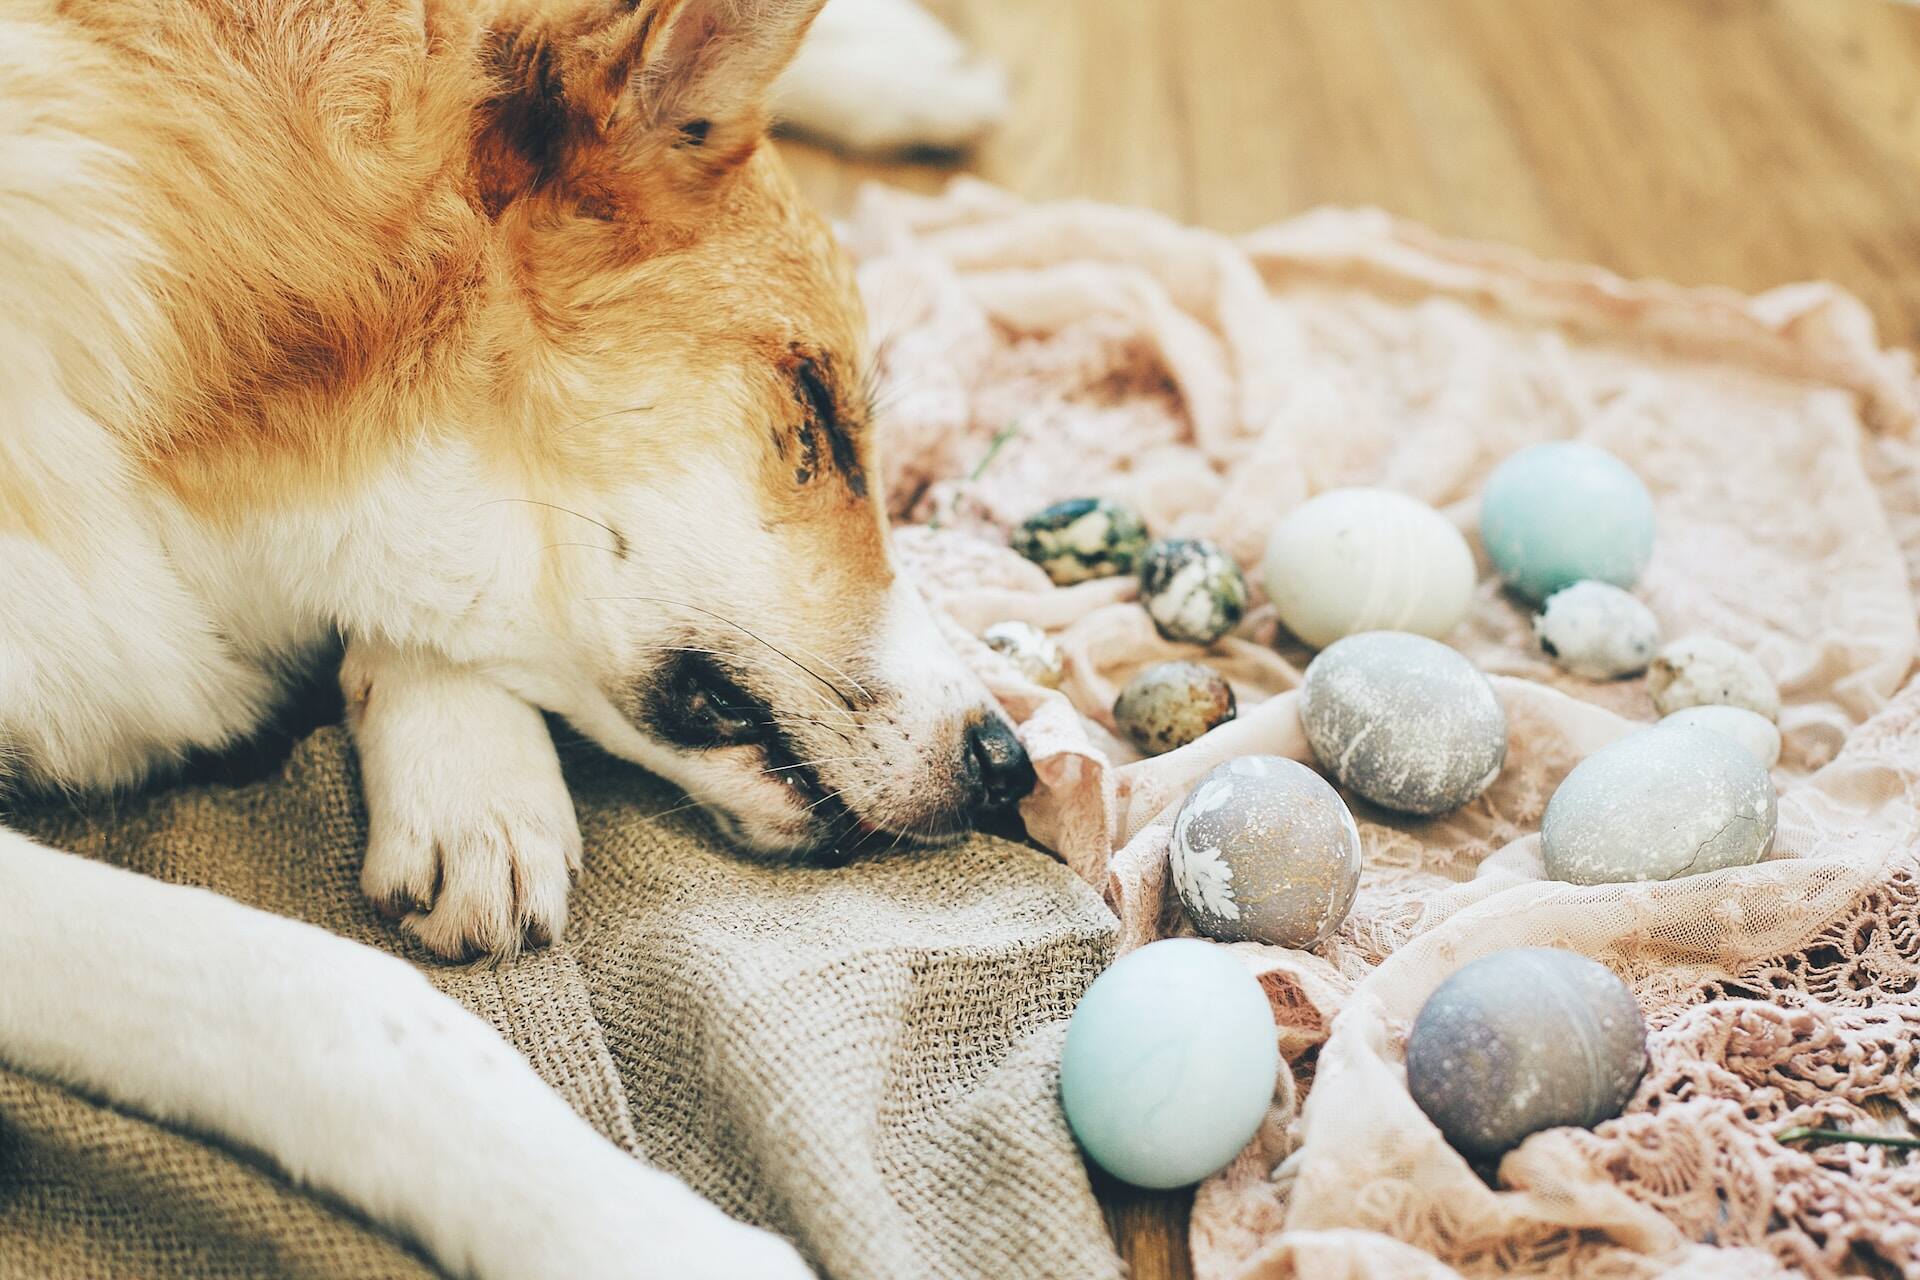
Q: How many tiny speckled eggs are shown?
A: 6